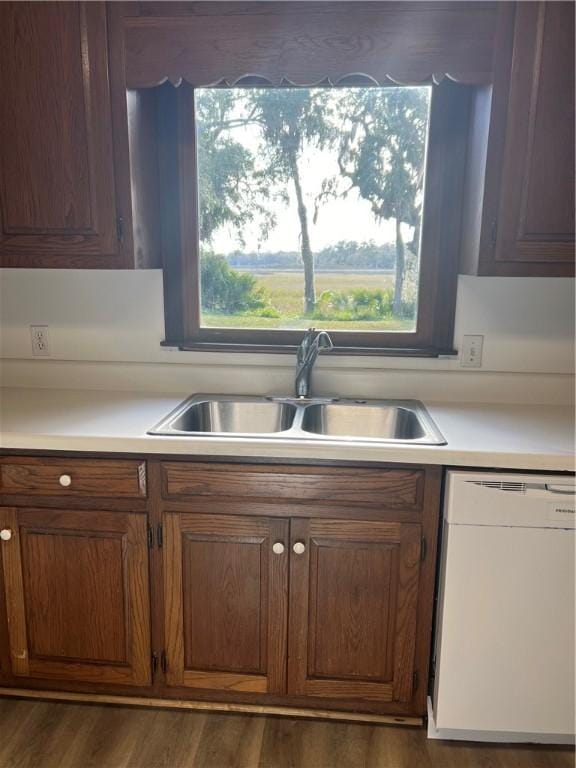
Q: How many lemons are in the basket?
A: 0